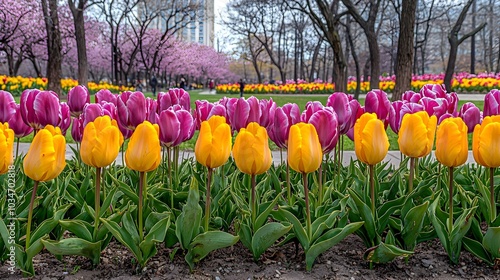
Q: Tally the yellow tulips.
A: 11